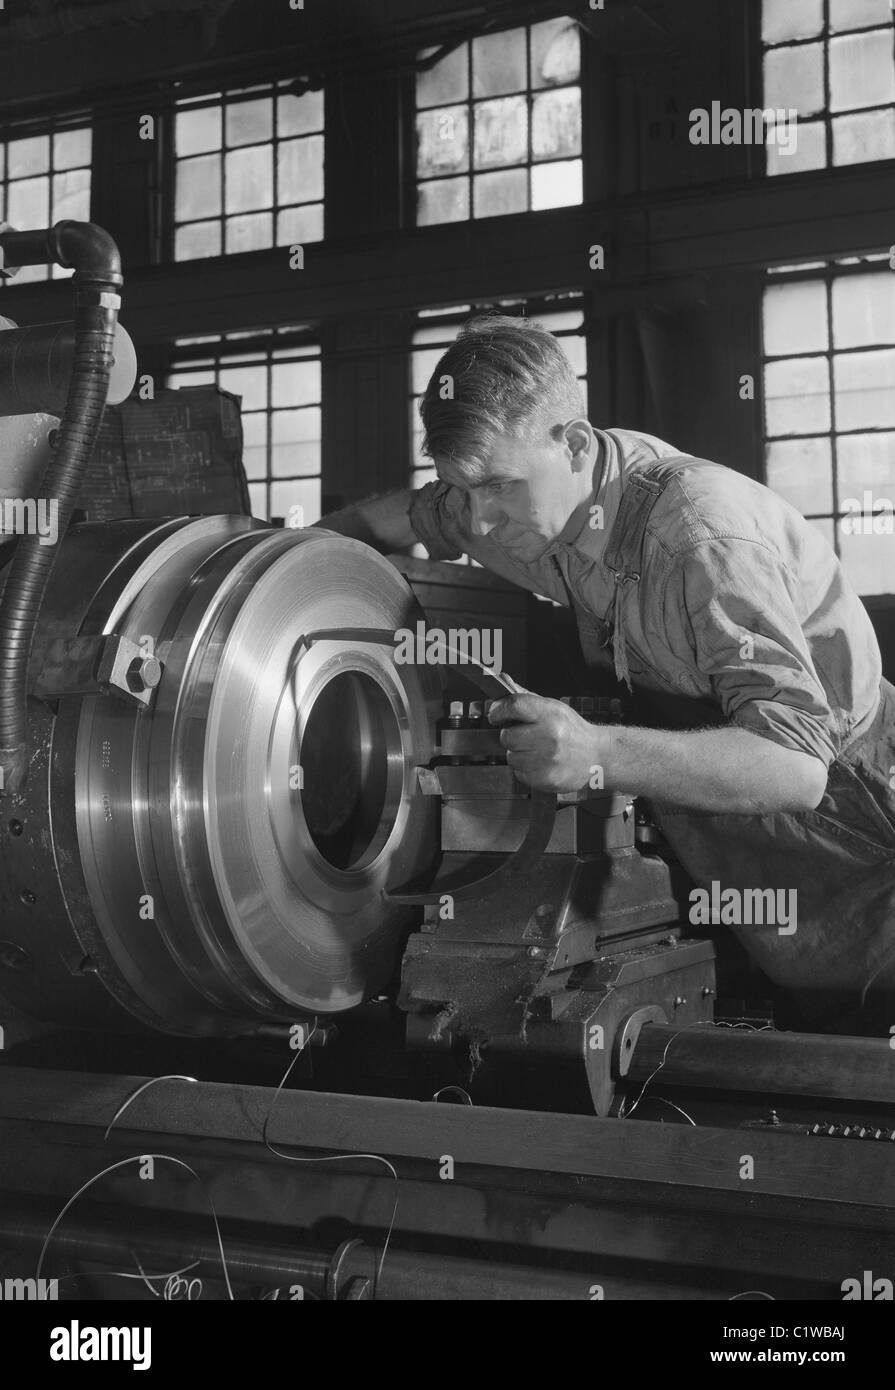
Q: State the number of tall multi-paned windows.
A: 7